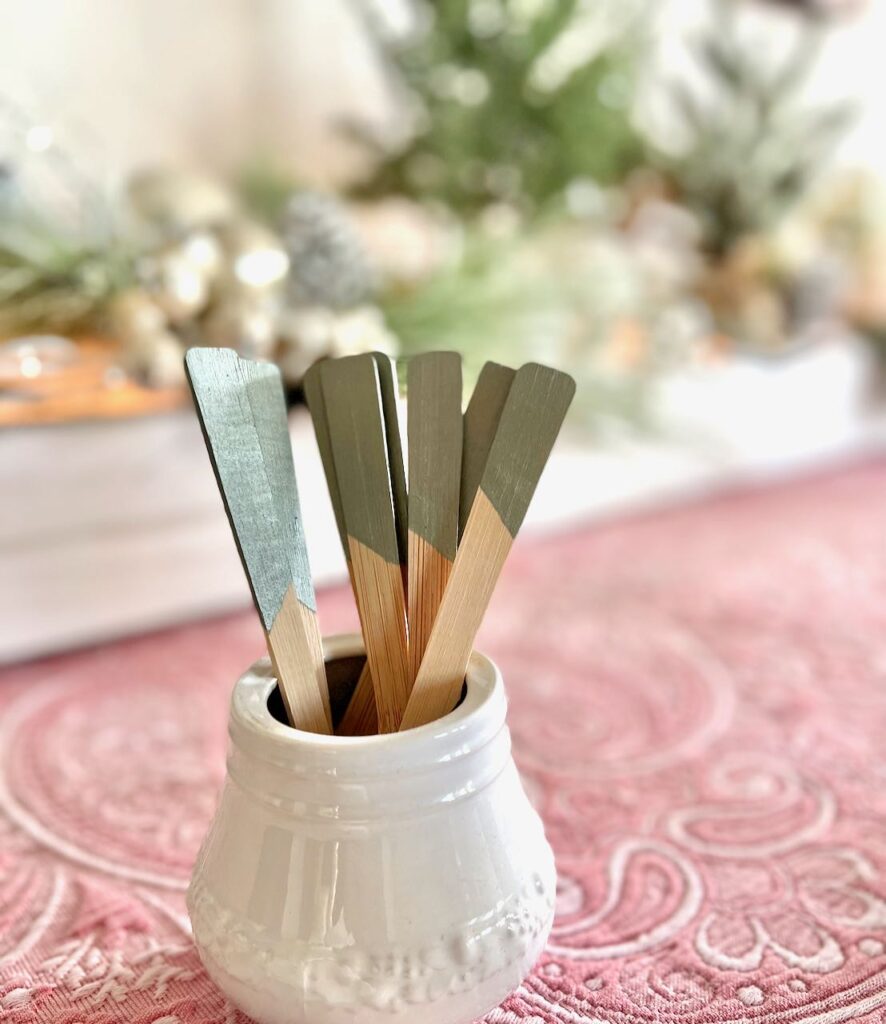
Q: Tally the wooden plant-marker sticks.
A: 8